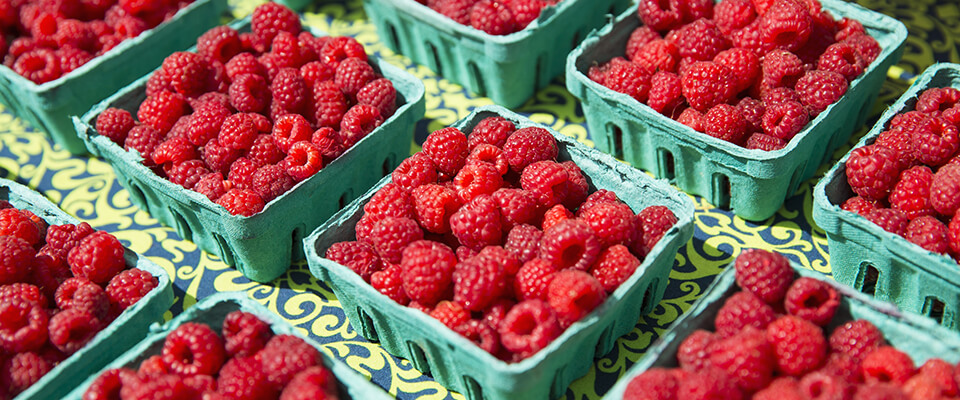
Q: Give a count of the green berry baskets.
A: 9